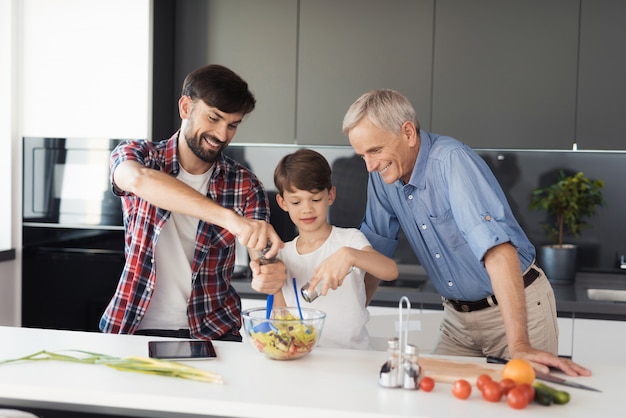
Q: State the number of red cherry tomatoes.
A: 7